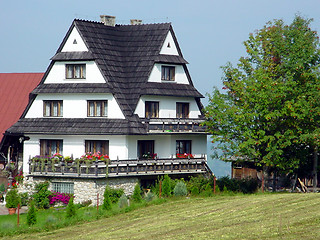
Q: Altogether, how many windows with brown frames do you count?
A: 10